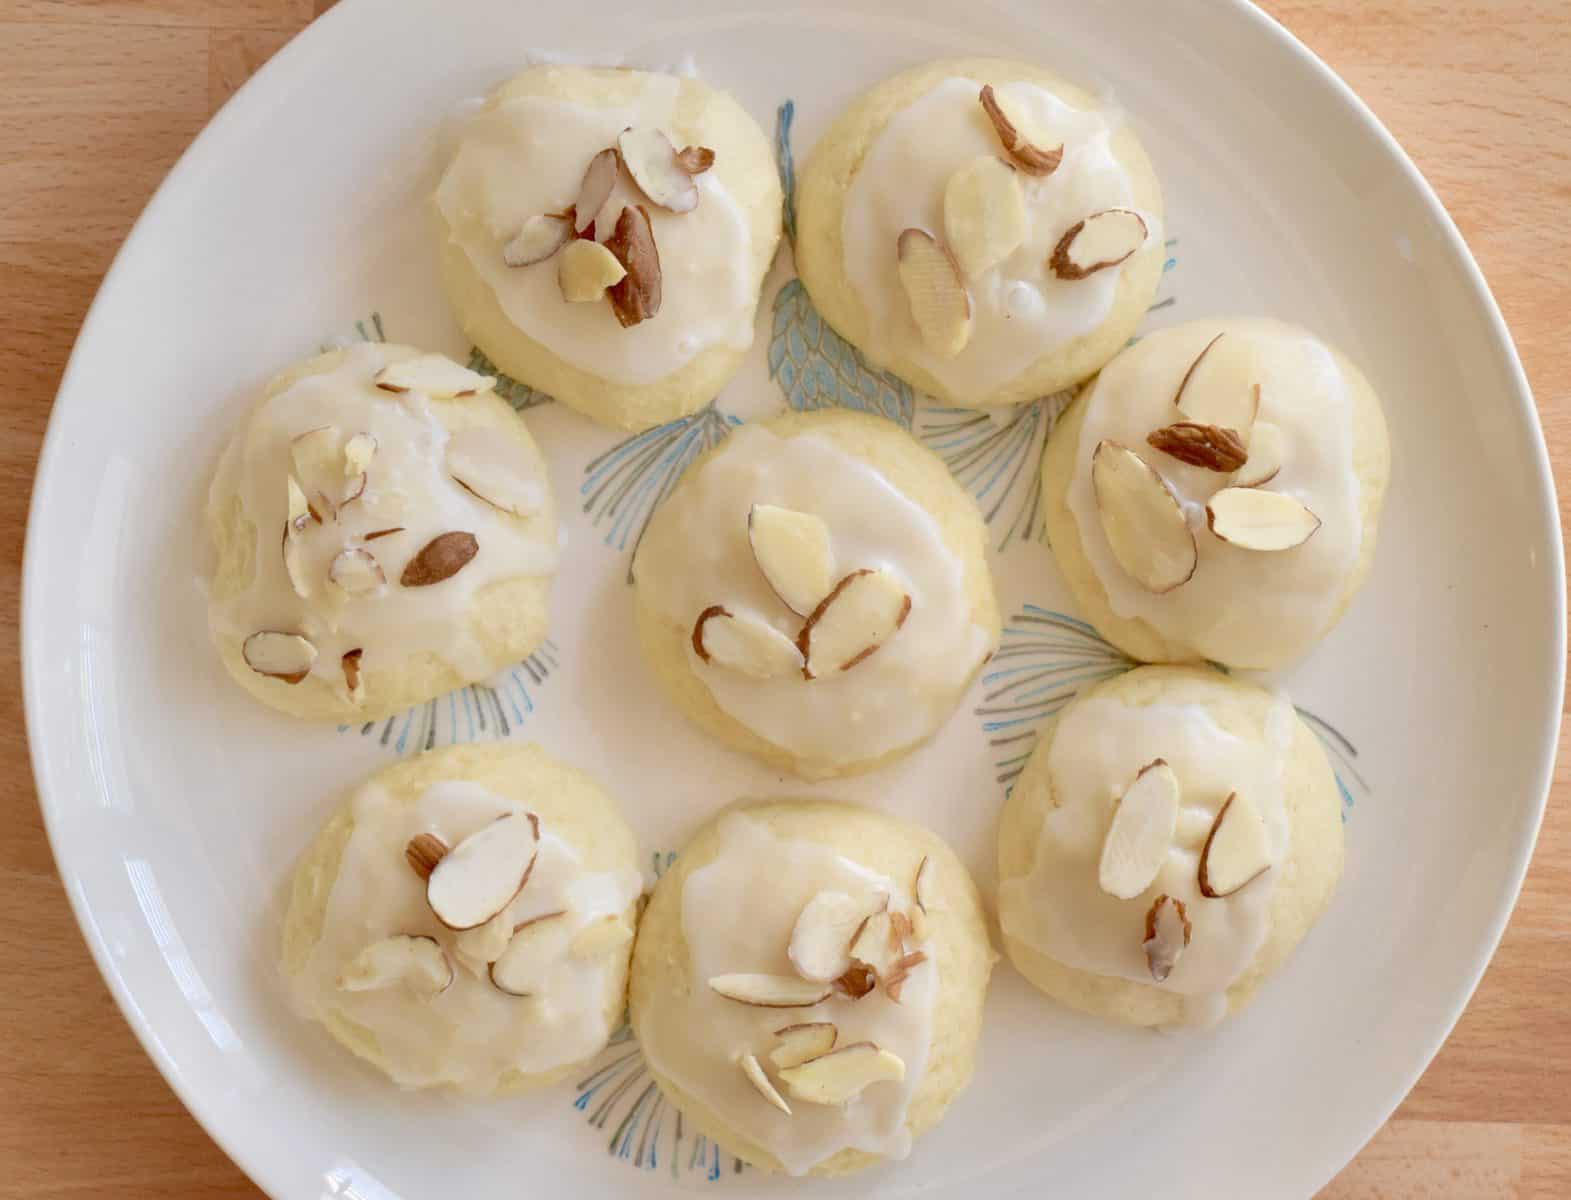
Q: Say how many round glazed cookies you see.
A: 8